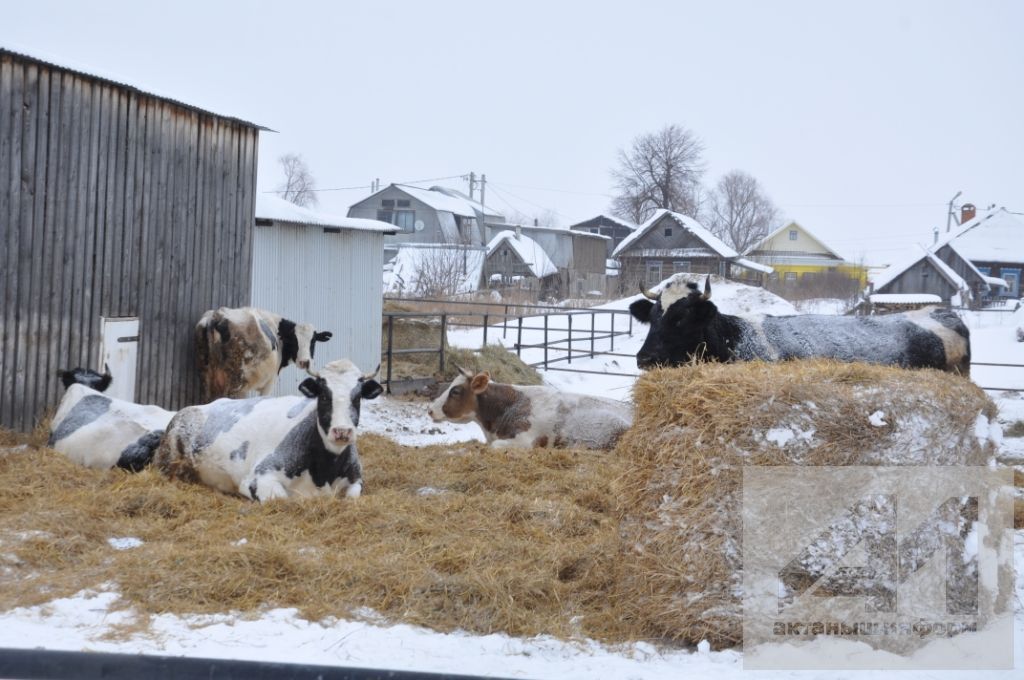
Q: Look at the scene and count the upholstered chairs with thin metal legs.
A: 0